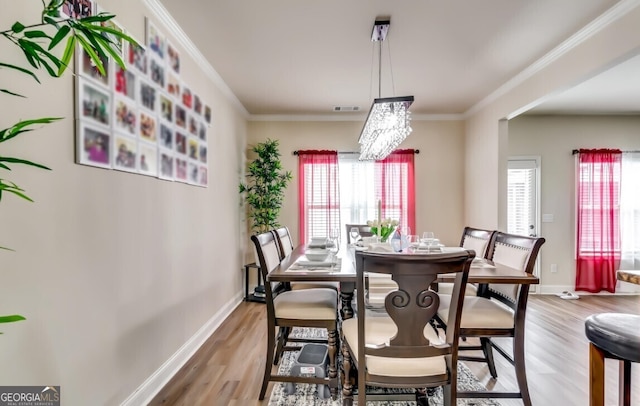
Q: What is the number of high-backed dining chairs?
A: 6